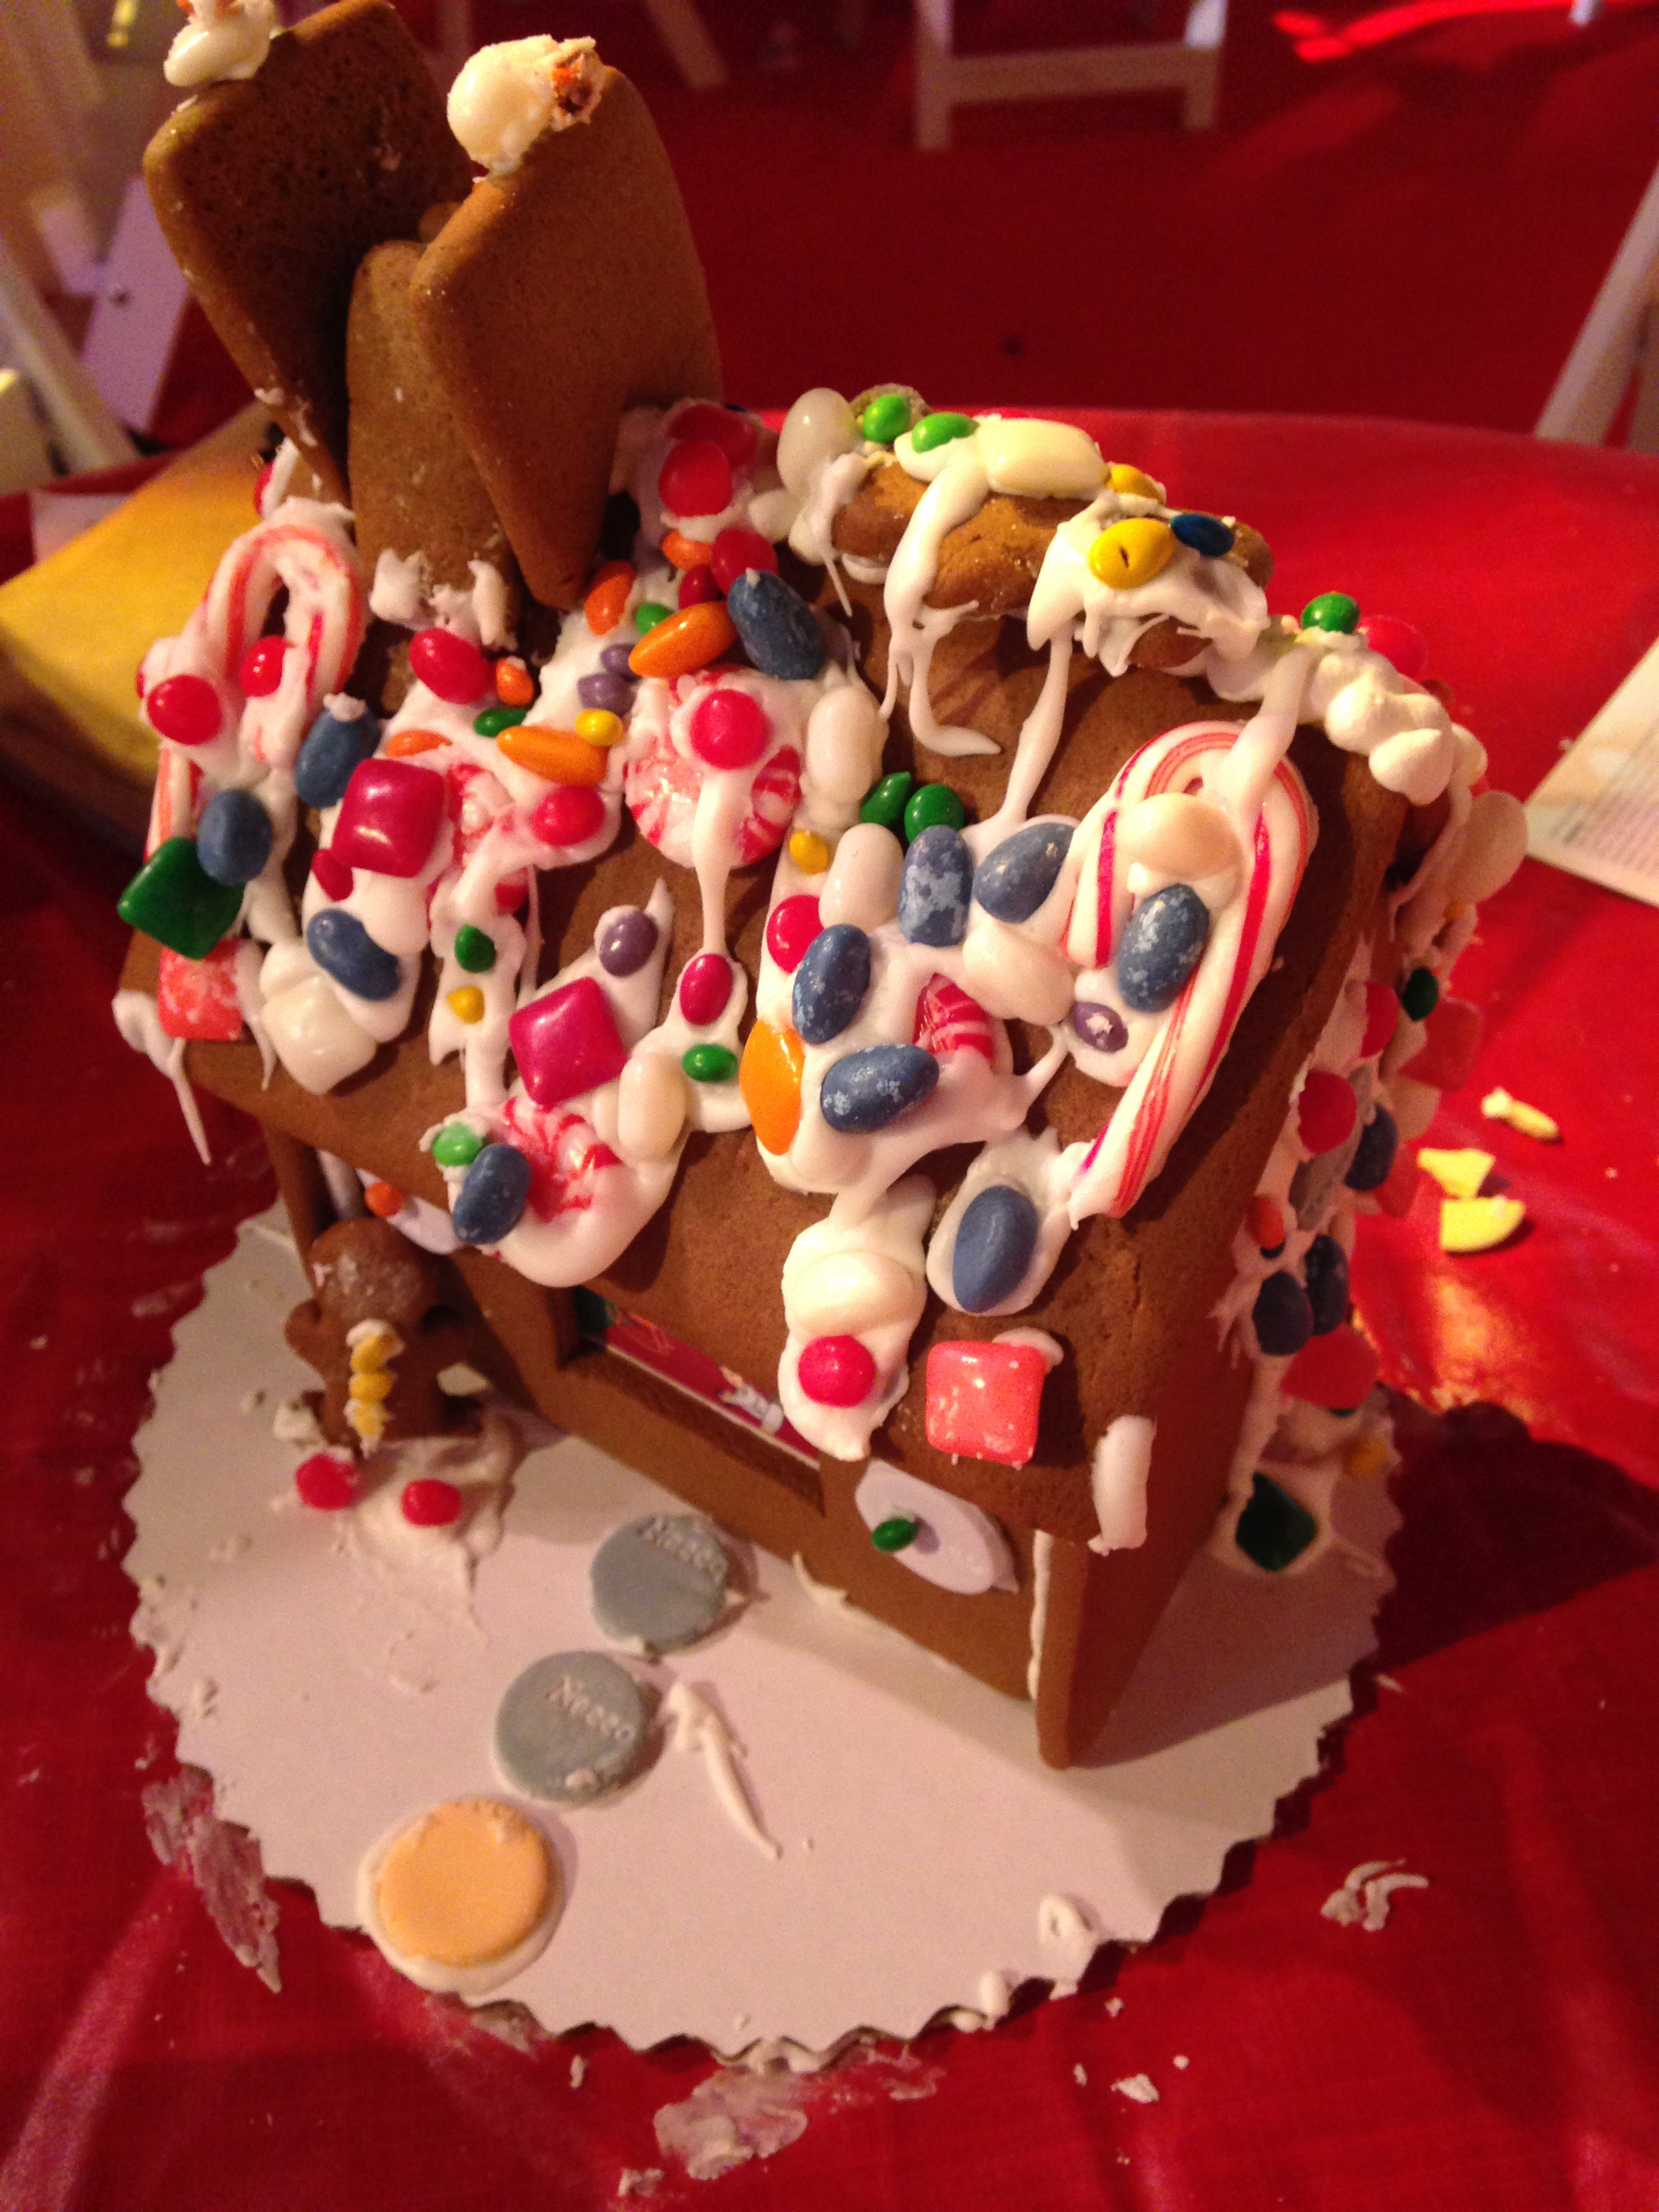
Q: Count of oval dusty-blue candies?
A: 14